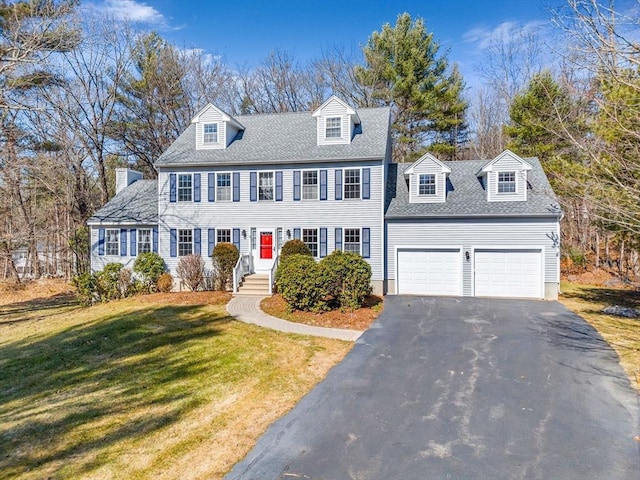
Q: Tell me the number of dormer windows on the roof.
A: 4